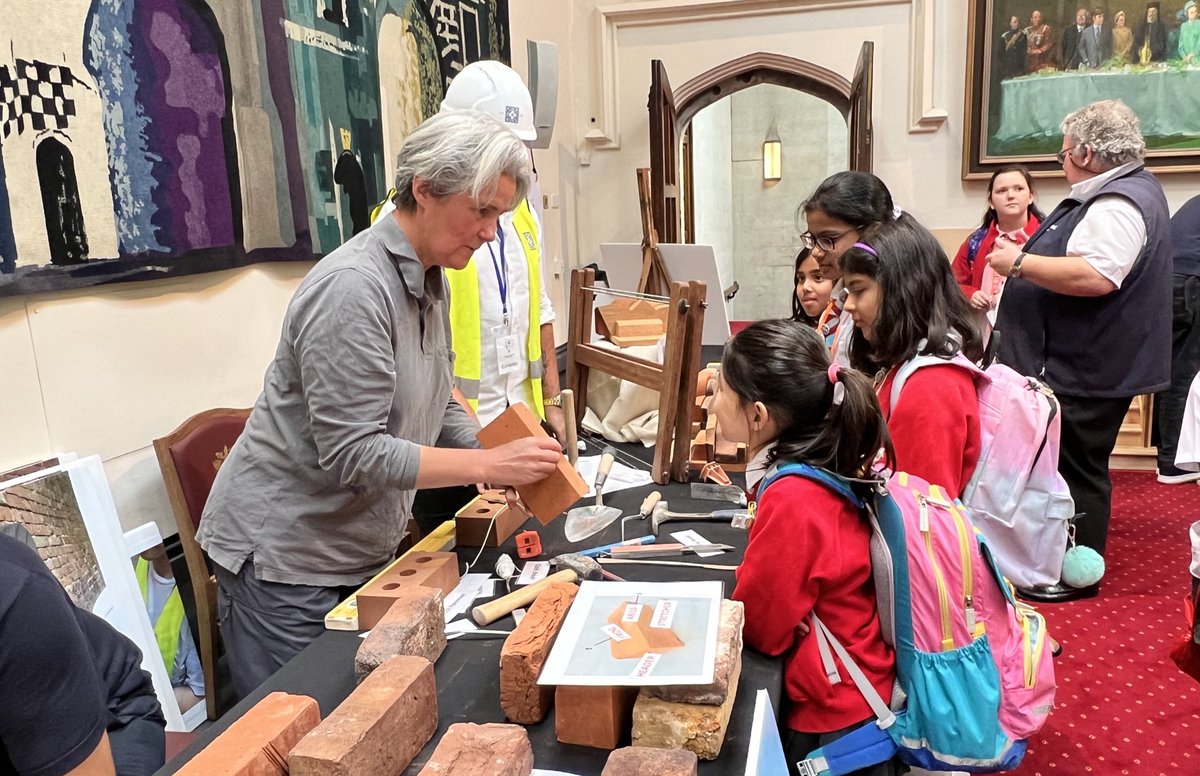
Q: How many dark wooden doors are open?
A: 2